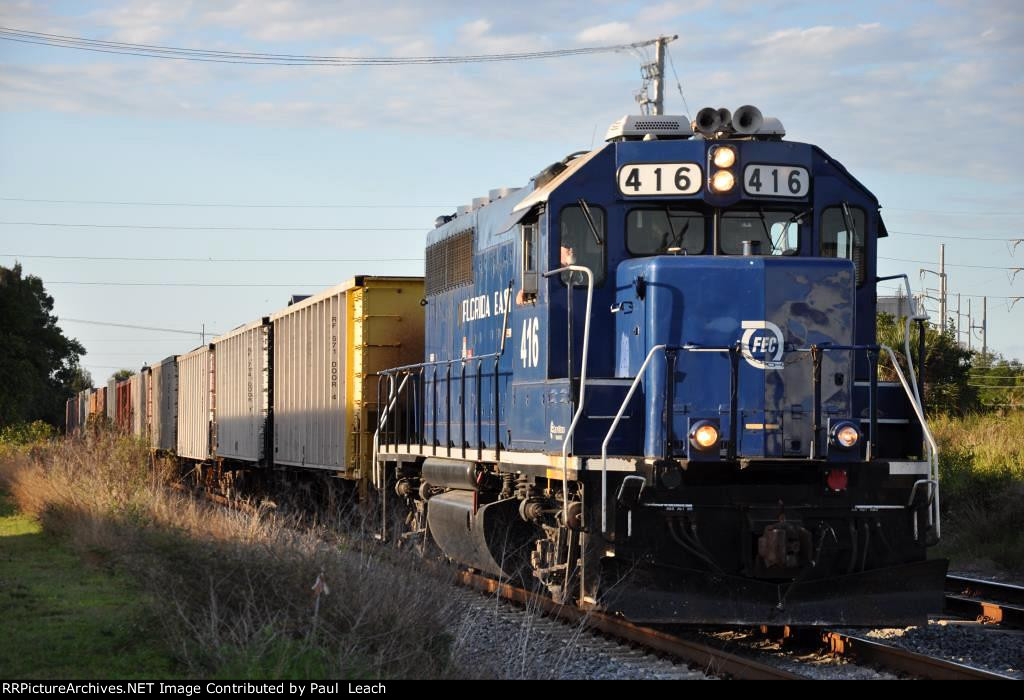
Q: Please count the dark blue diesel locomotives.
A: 1